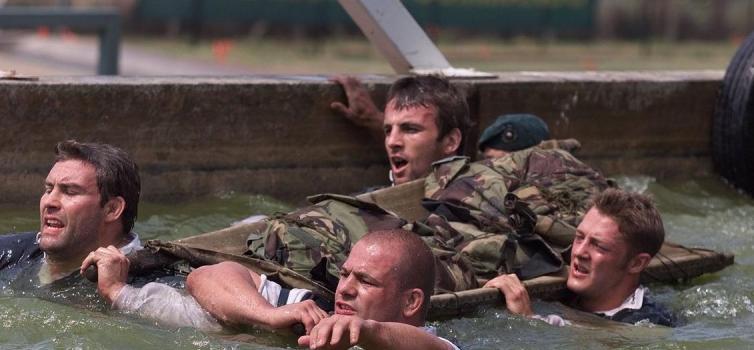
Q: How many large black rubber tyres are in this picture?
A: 1